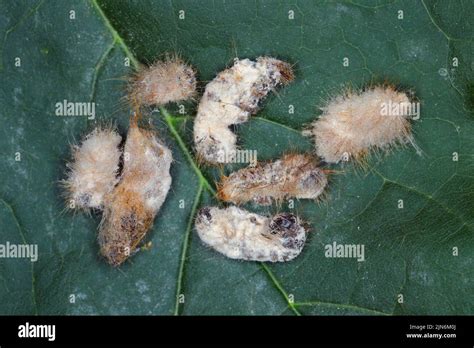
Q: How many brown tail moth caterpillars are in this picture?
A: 7